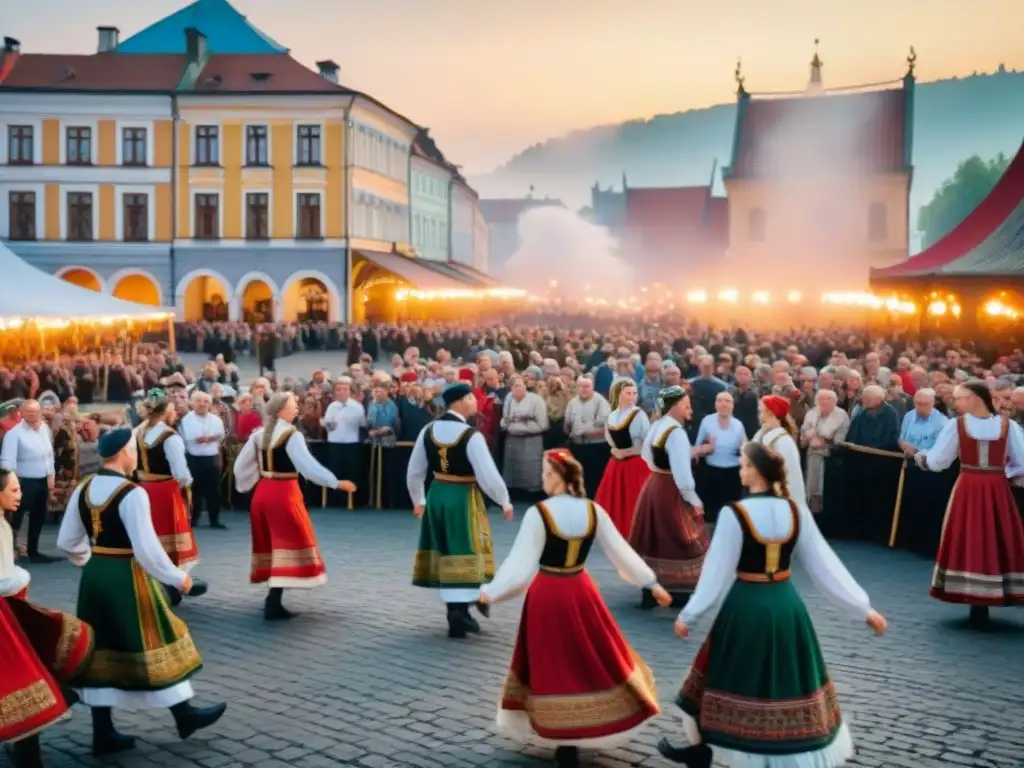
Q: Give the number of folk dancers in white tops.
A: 11